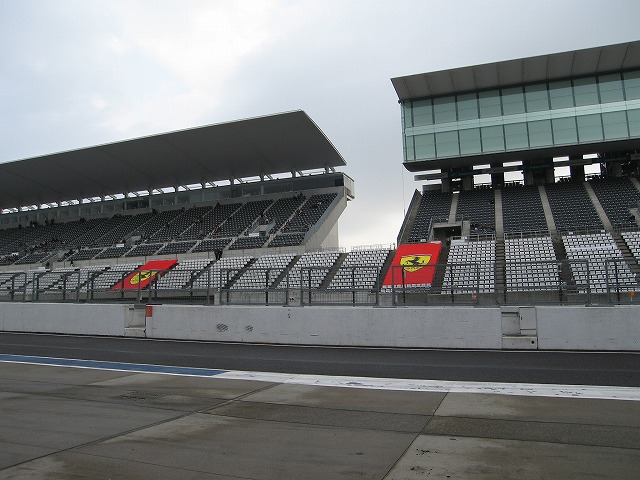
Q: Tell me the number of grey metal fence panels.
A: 9